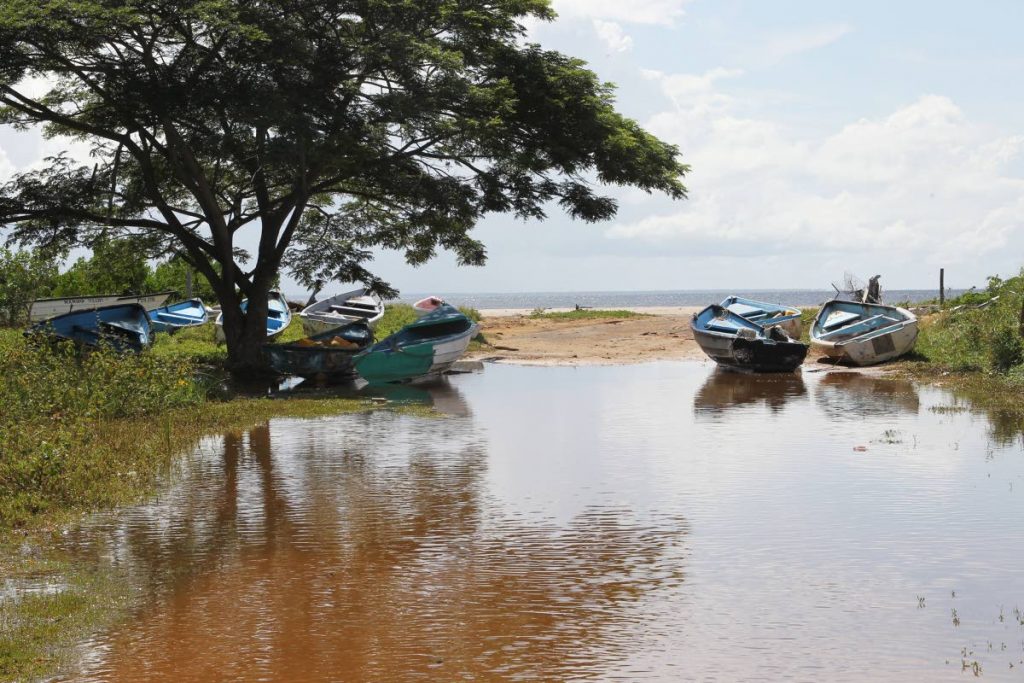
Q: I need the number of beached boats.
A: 11